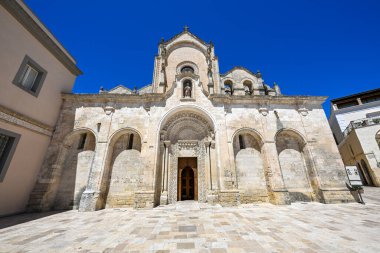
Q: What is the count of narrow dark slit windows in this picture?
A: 3